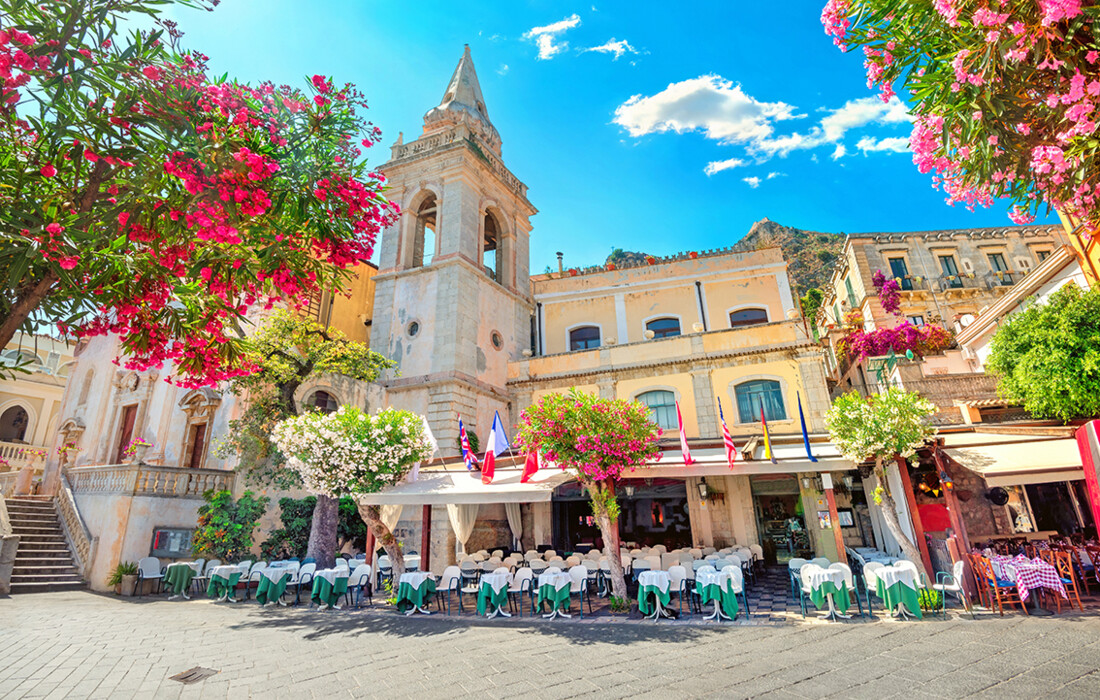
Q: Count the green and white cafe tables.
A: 11